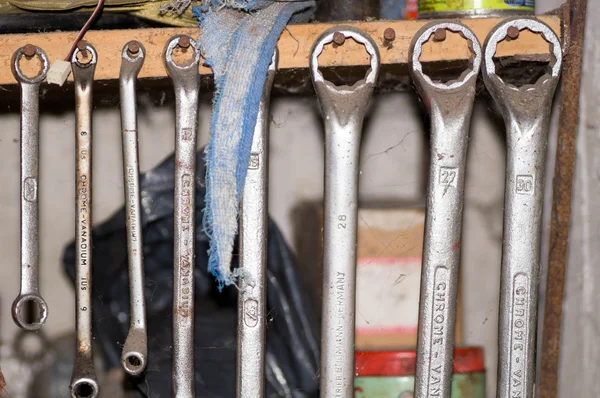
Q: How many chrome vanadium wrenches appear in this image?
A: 5